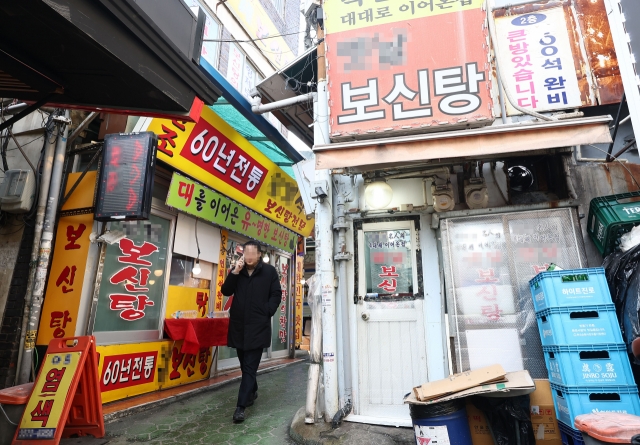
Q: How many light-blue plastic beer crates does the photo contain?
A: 4